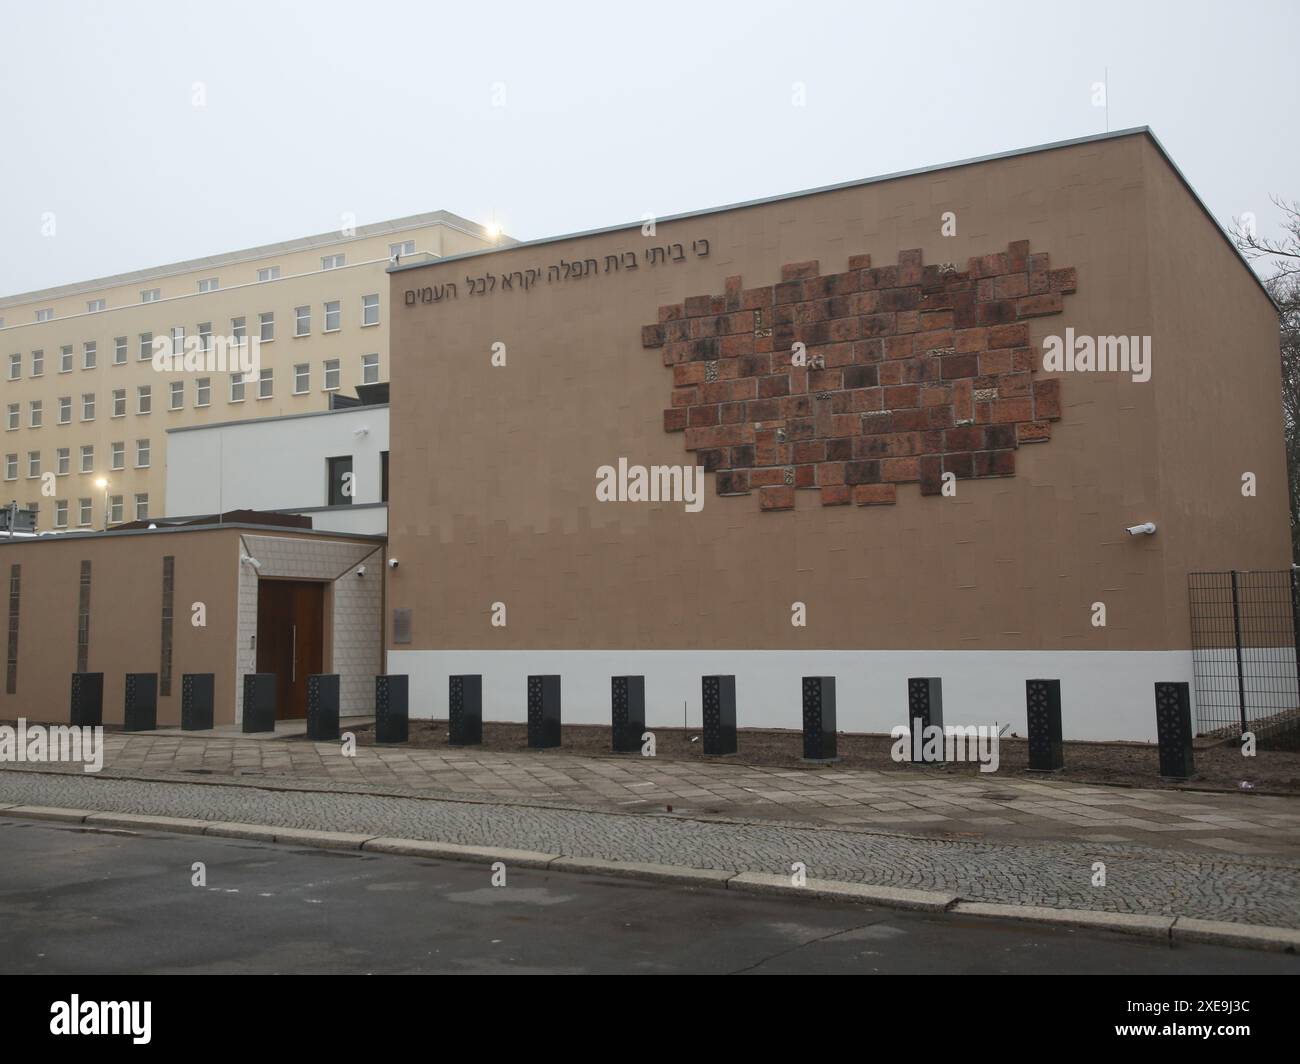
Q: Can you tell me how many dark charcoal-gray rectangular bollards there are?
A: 14